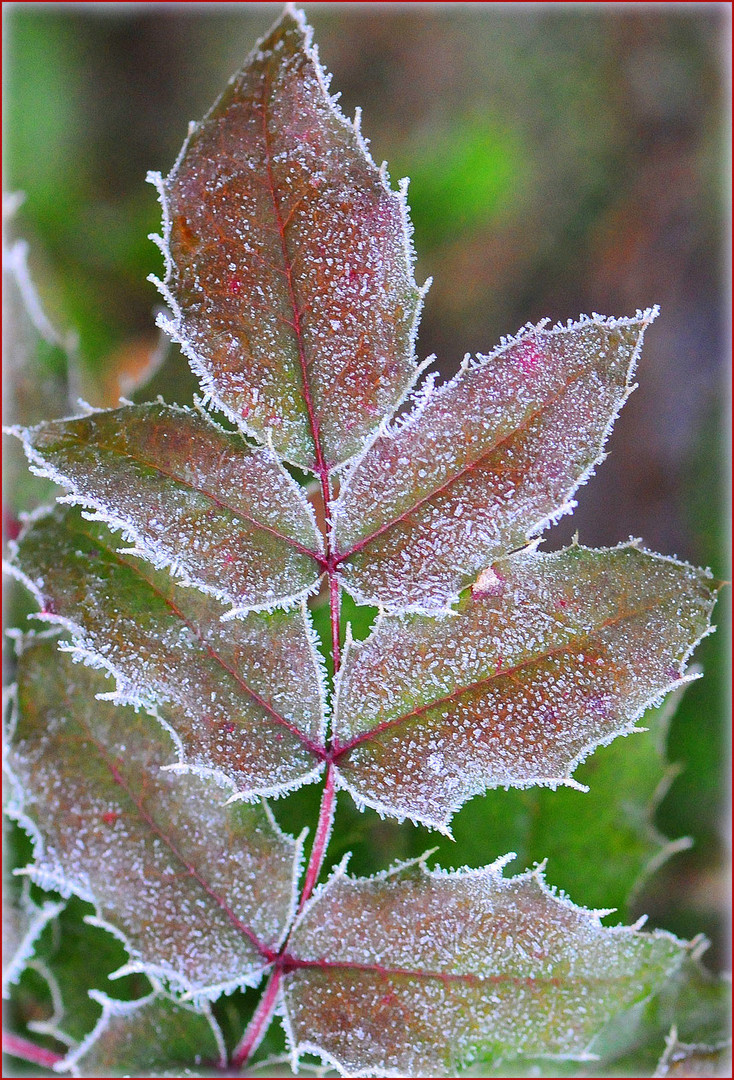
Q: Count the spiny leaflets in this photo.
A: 7